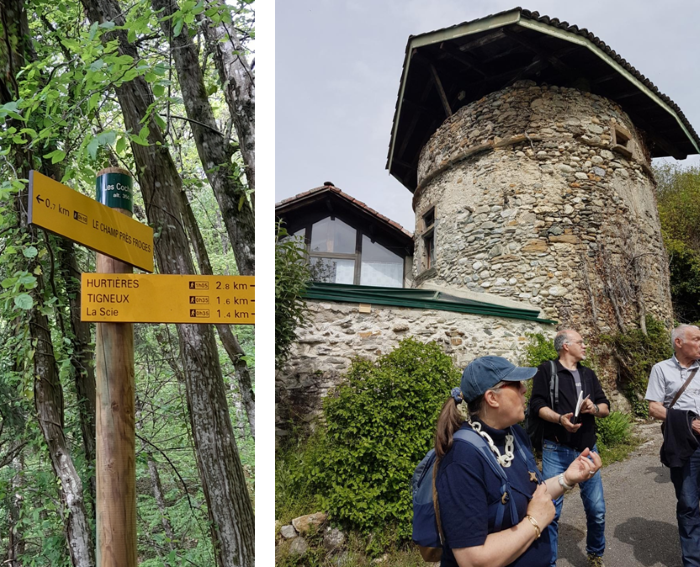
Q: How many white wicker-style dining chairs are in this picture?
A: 0